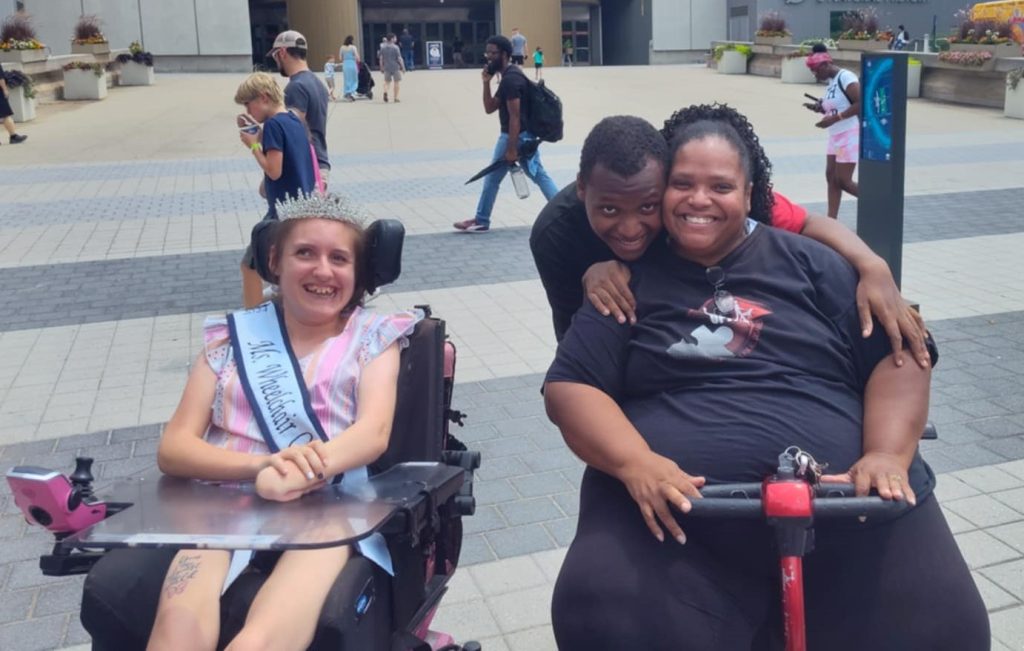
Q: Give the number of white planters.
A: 7